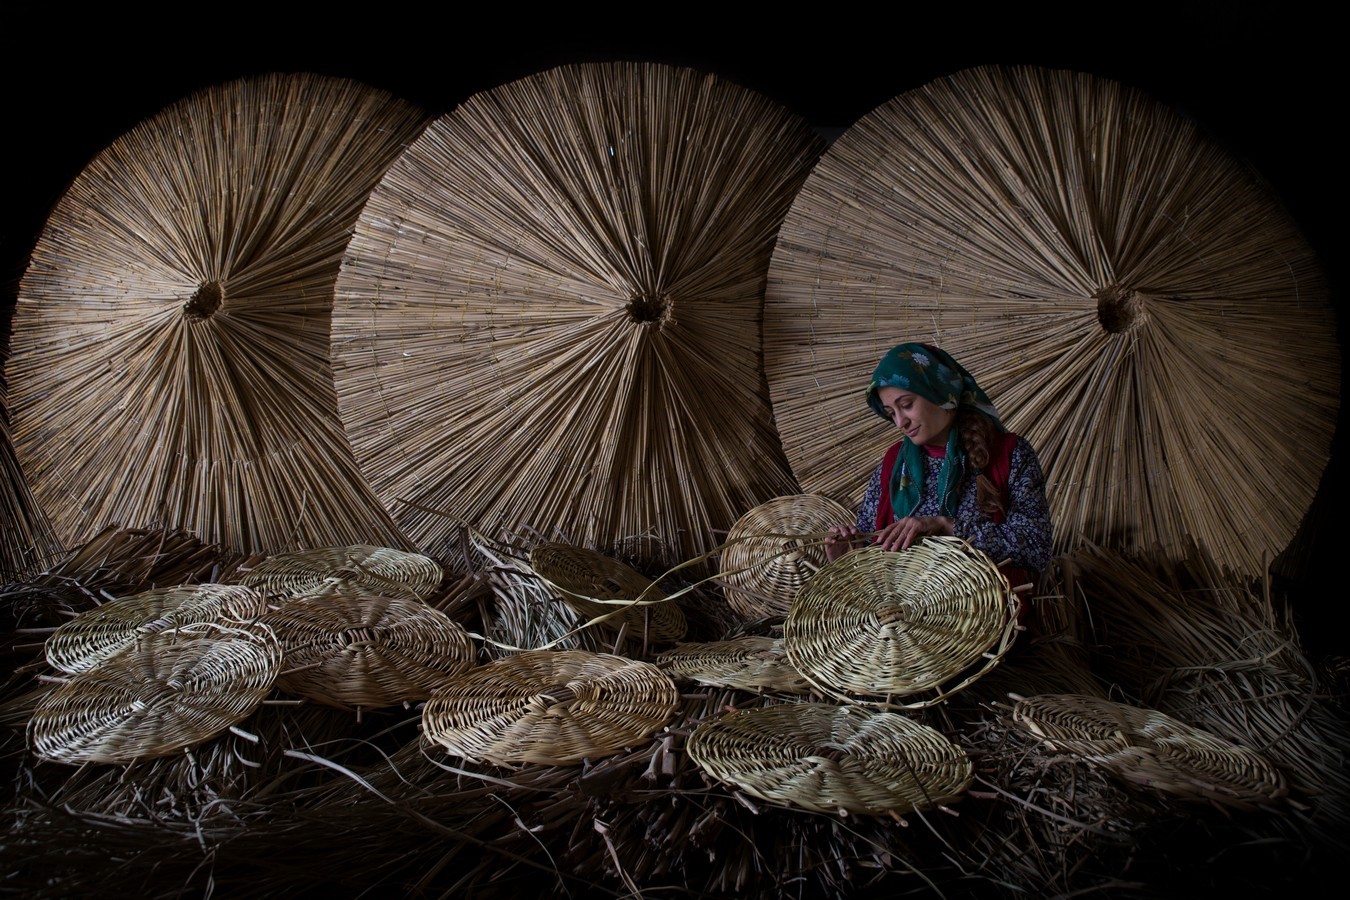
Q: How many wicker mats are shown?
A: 11